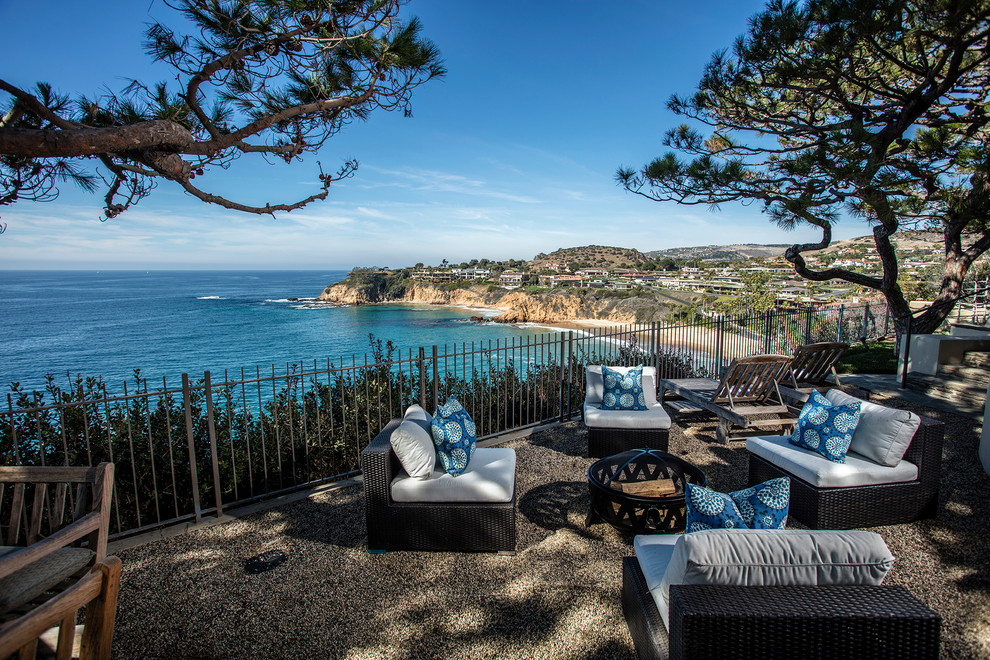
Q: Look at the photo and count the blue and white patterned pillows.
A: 4